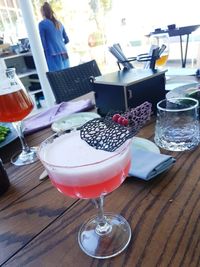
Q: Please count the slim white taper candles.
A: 0